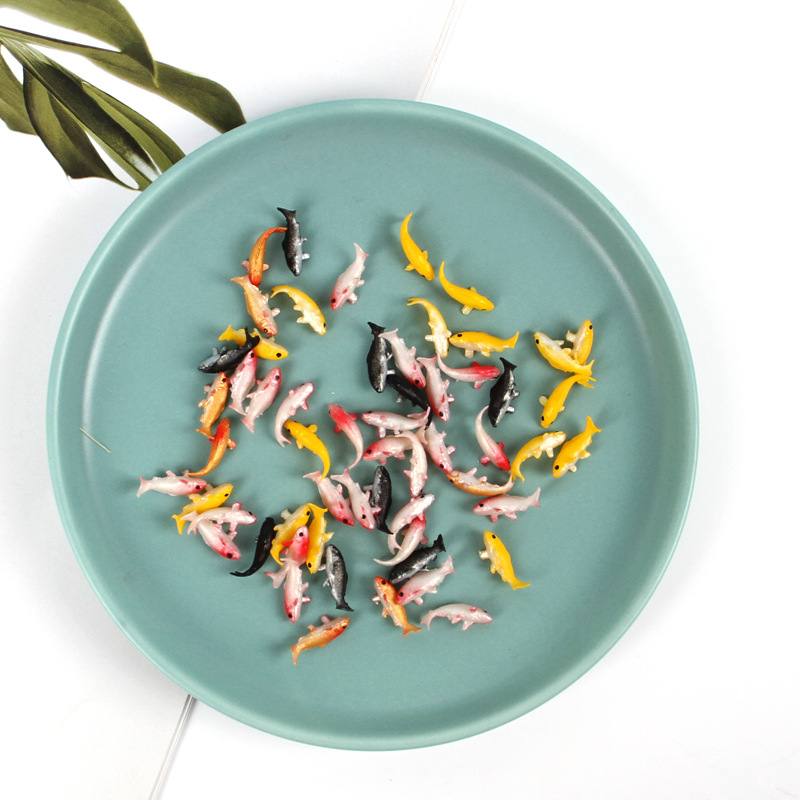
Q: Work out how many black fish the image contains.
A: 9